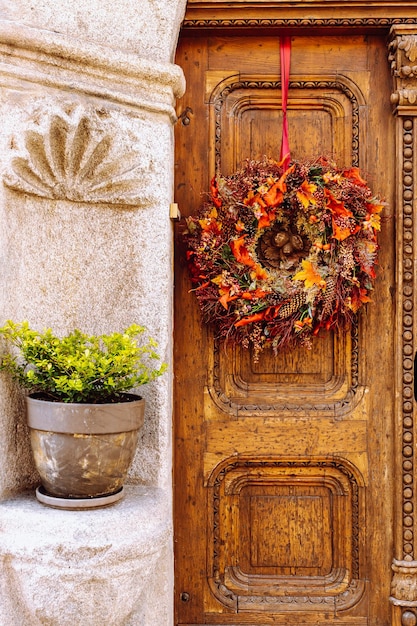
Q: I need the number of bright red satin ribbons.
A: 1